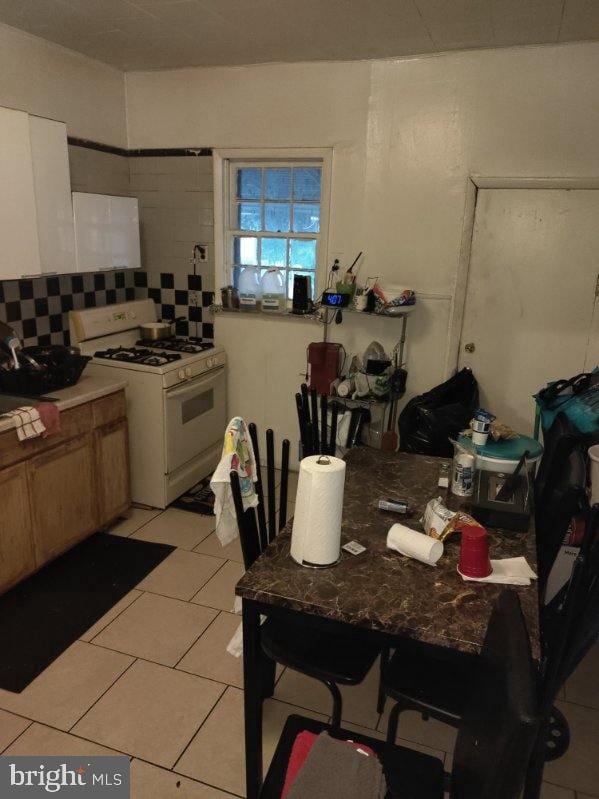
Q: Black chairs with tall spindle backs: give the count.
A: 2